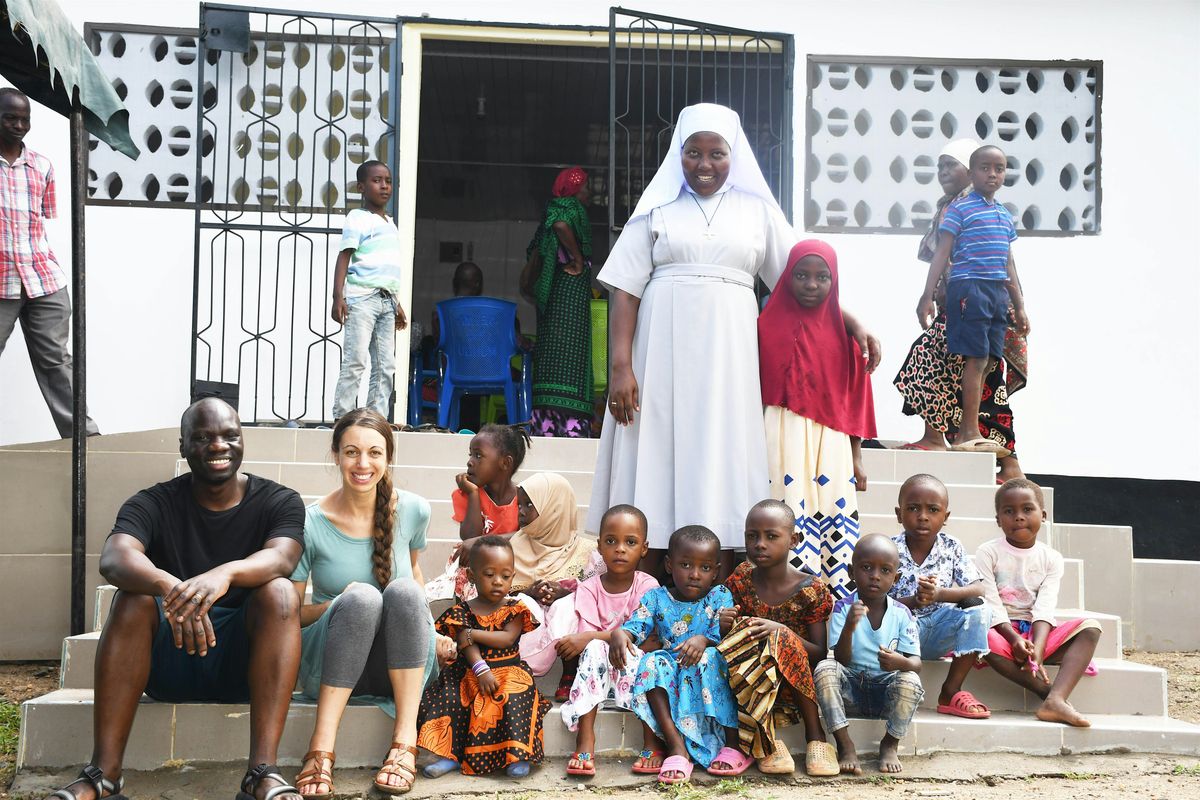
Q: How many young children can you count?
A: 12